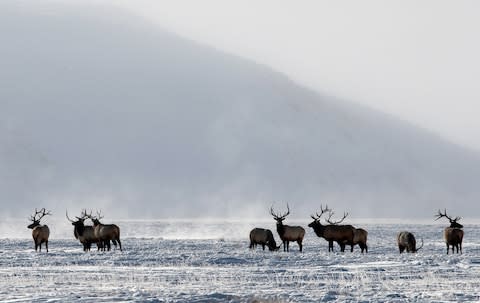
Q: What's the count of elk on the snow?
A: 9